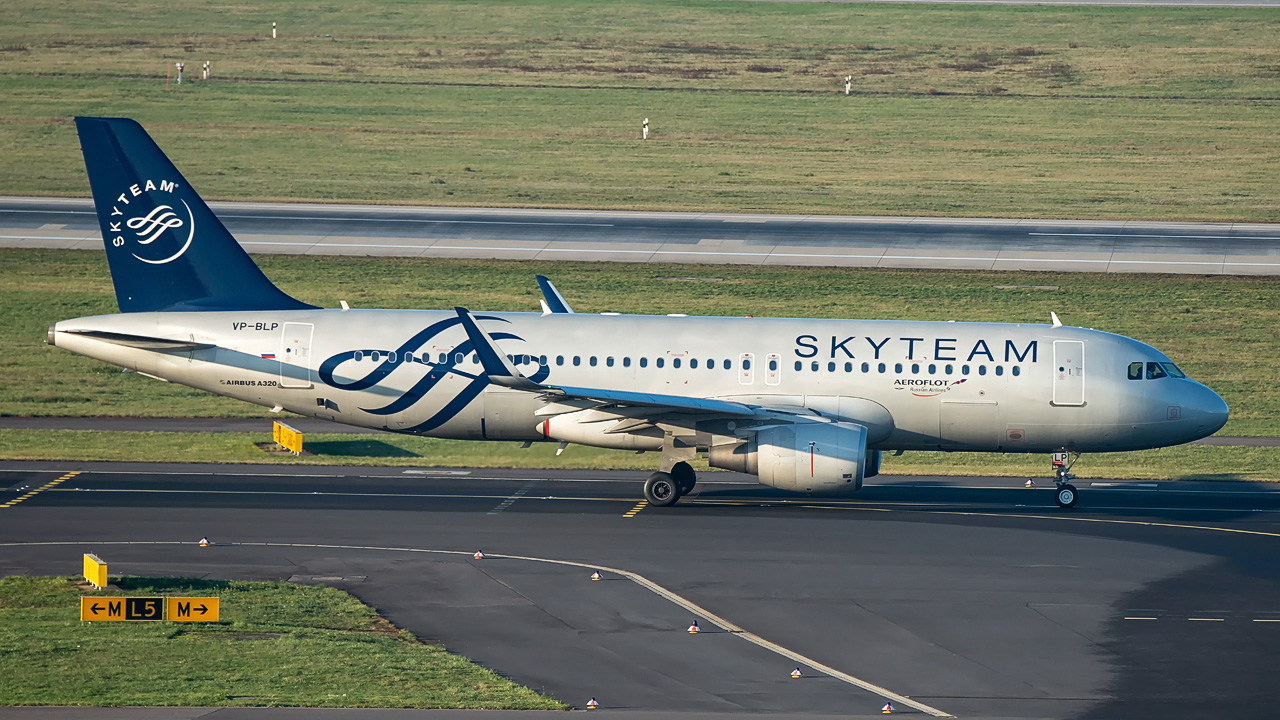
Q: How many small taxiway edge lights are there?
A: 8